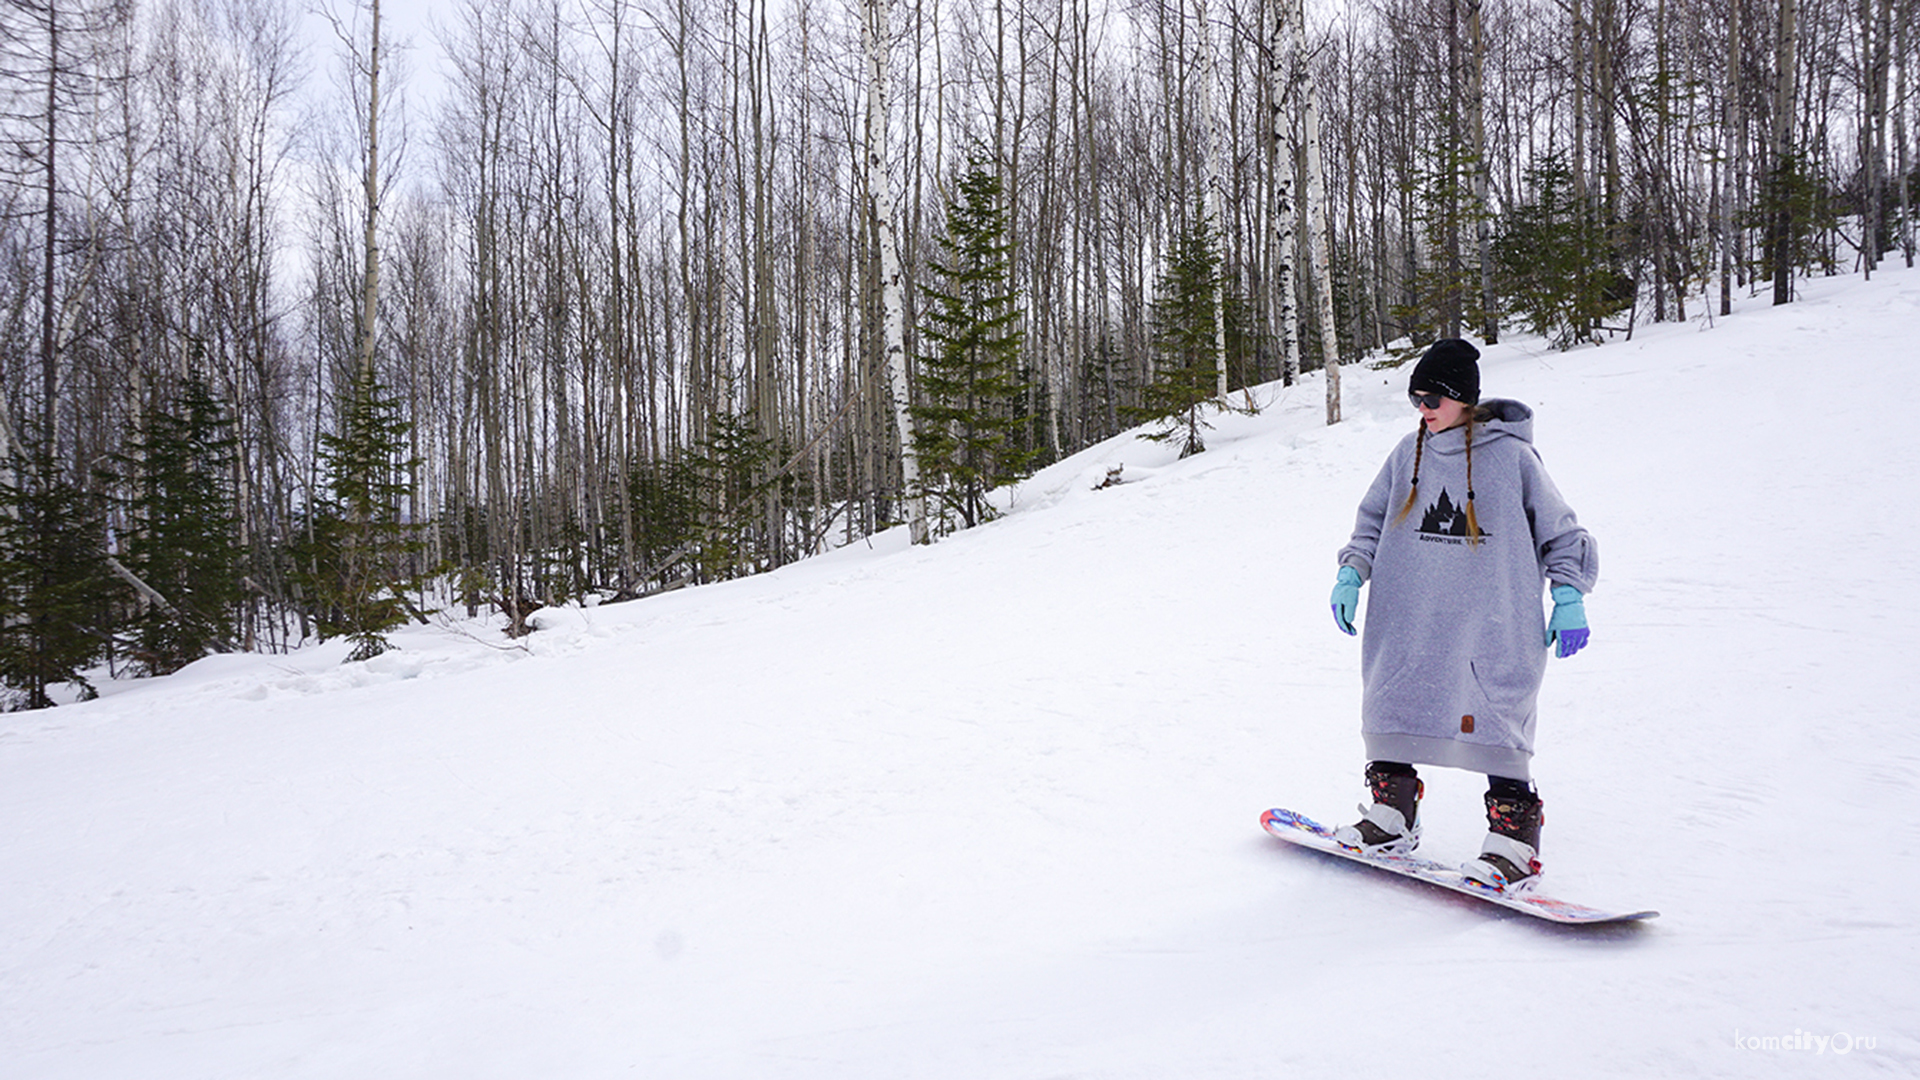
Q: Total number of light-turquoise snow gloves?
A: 2